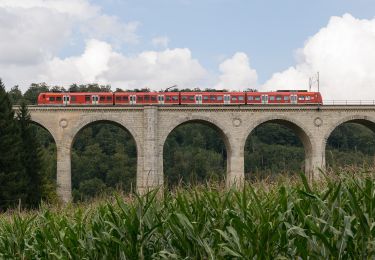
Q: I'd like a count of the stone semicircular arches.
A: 5